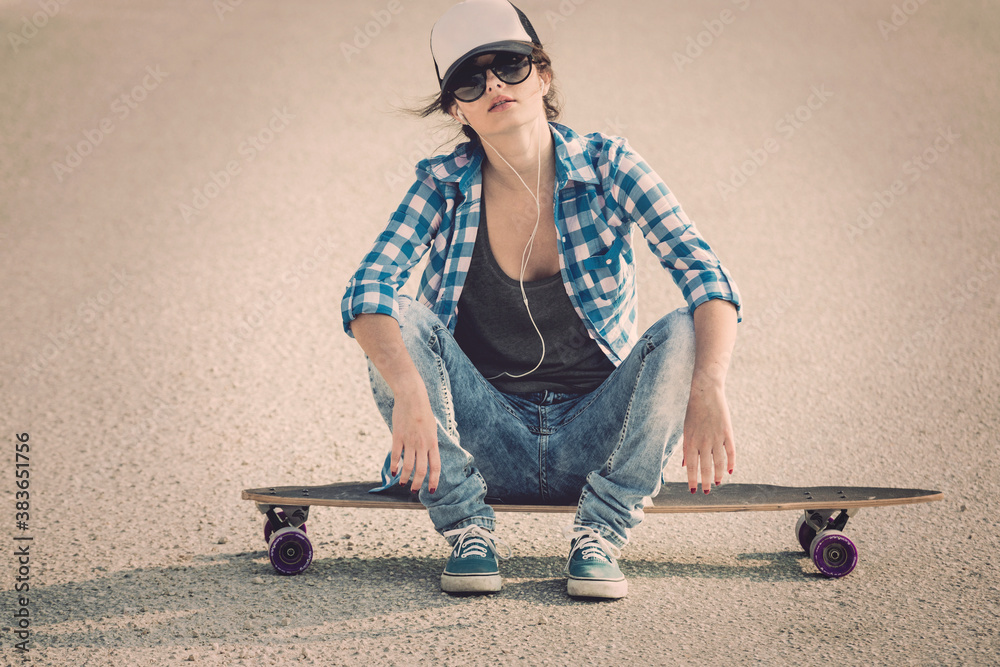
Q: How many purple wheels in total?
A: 4